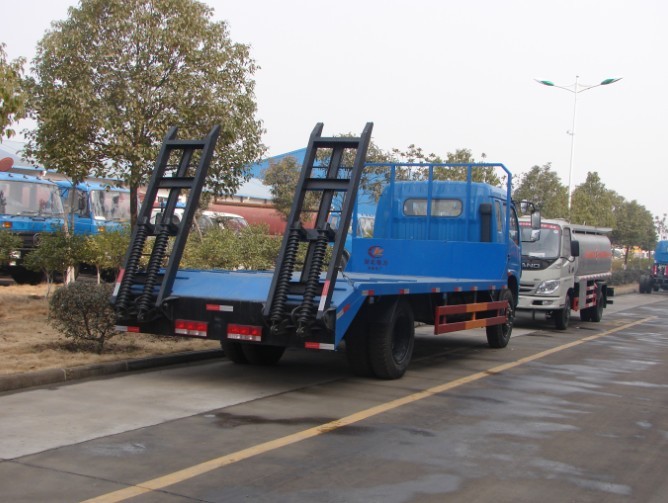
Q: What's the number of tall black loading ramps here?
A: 2